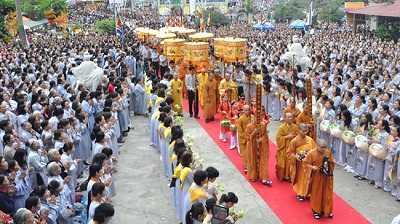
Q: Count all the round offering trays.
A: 5